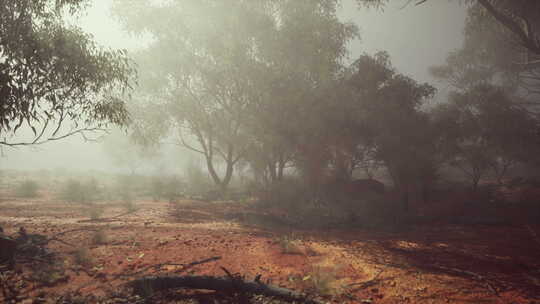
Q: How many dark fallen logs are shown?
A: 1